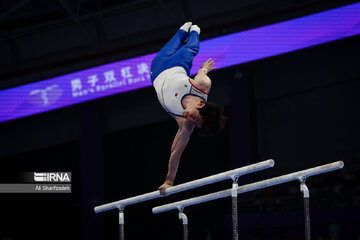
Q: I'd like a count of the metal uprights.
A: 4